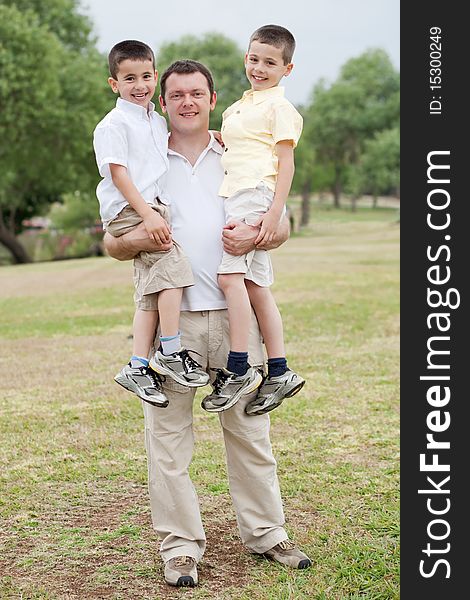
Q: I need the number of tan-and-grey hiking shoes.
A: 2